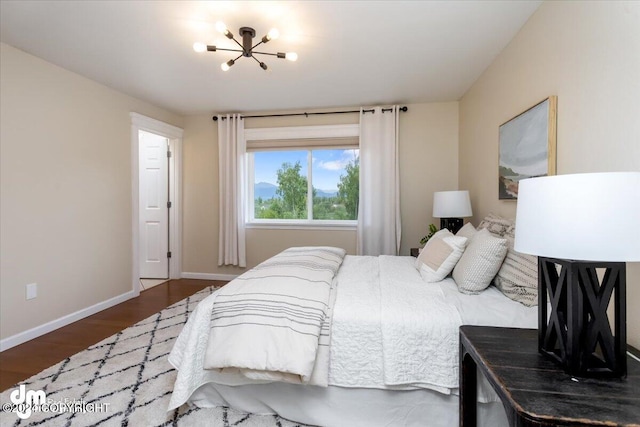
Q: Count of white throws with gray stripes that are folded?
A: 1